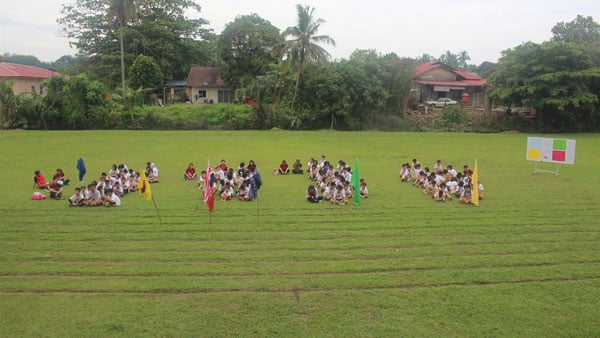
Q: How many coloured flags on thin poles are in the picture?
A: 6